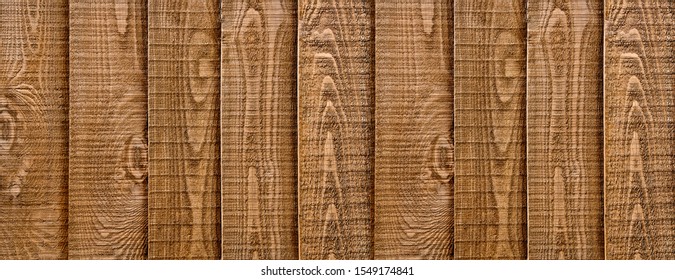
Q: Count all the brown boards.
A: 9